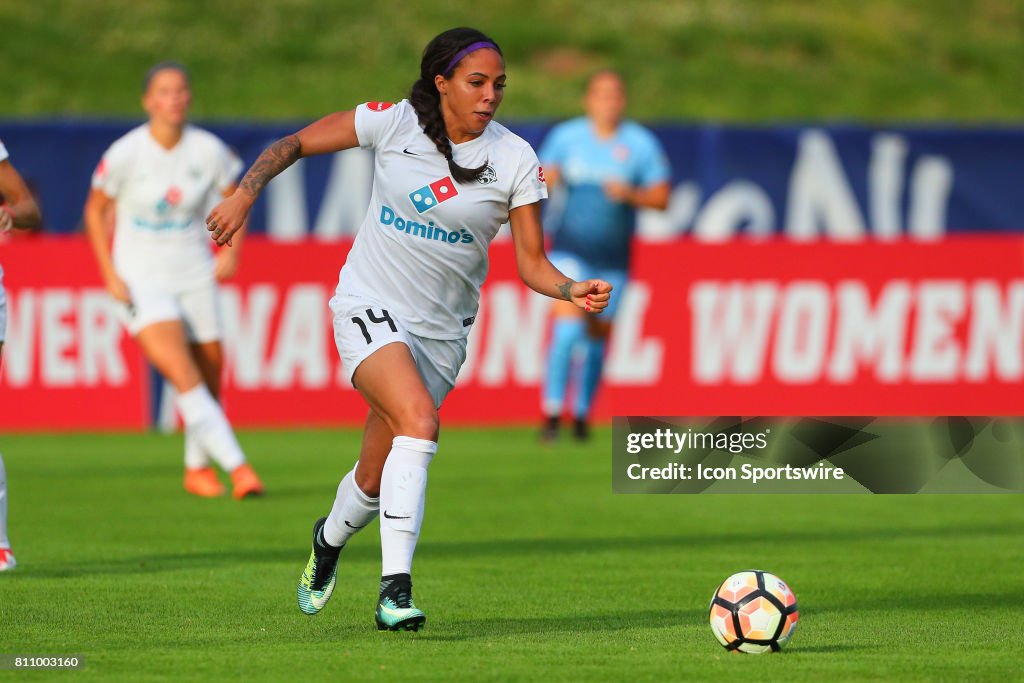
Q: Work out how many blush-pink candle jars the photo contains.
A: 0